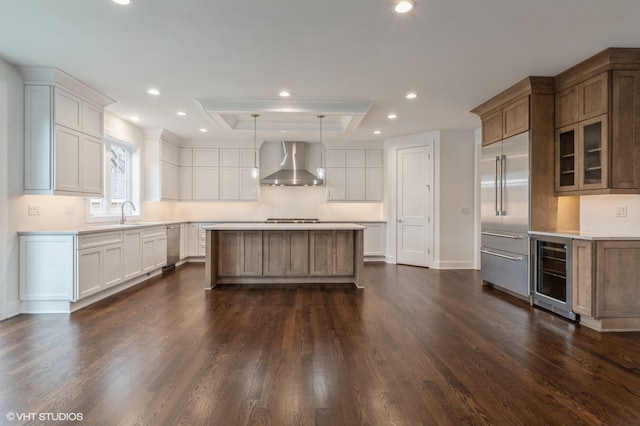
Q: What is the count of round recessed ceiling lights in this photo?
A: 10